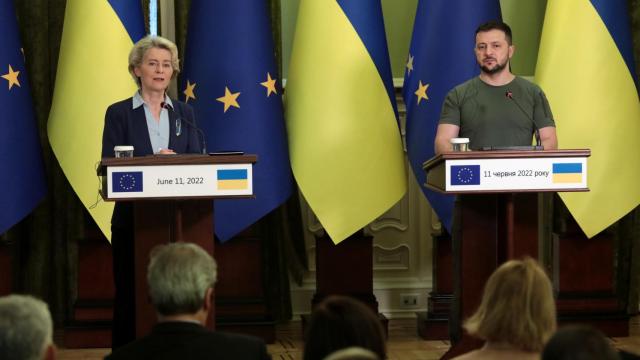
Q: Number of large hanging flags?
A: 6